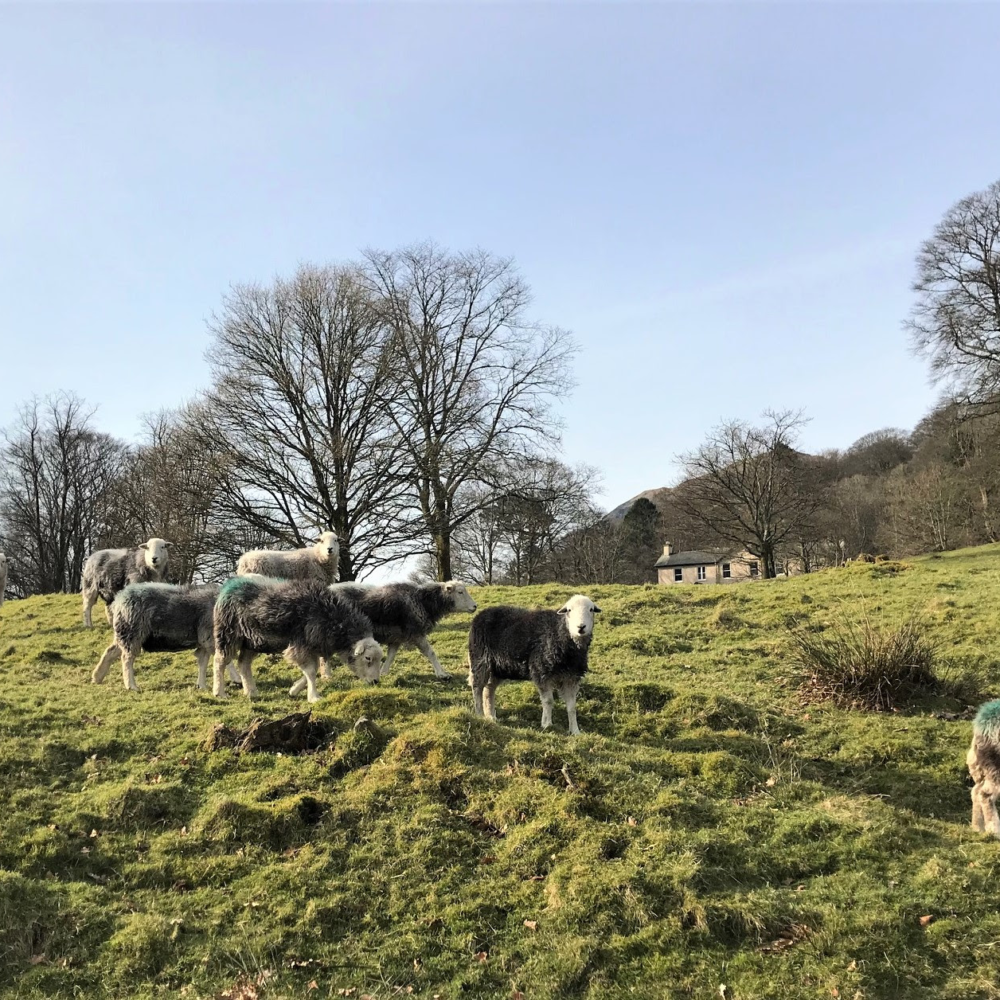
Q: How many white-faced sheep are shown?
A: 5